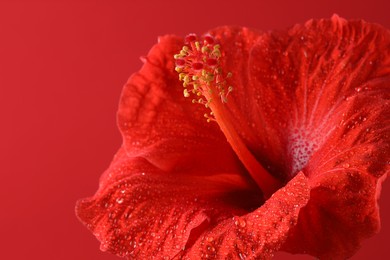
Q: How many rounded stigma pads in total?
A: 5